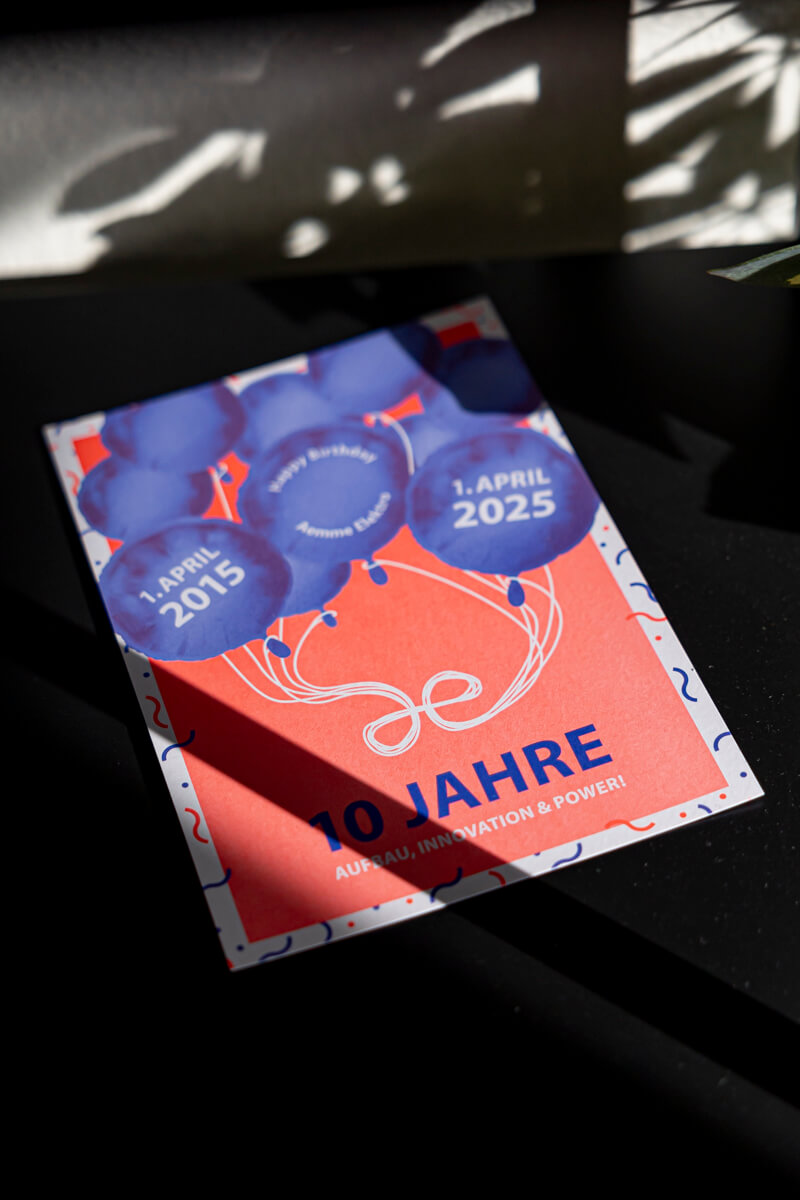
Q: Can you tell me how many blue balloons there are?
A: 10